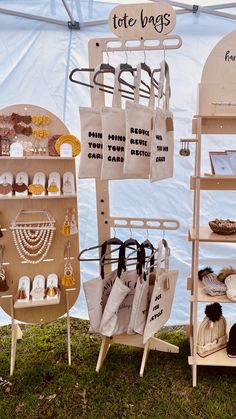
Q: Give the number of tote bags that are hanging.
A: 8